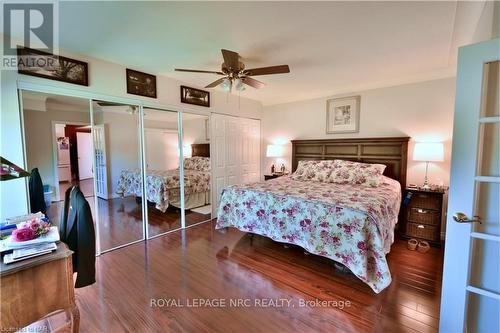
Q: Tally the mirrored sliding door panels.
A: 4